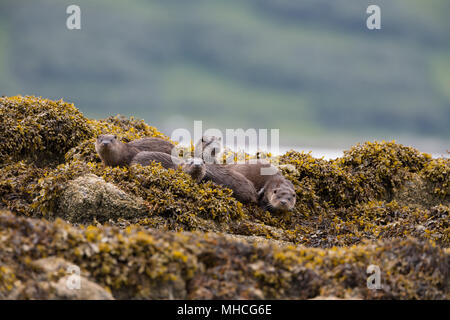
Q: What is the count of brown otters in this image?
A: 4